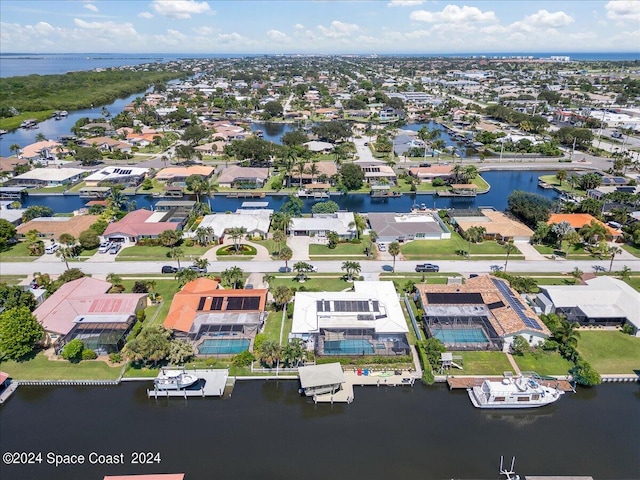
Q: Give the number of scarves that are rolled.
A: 0